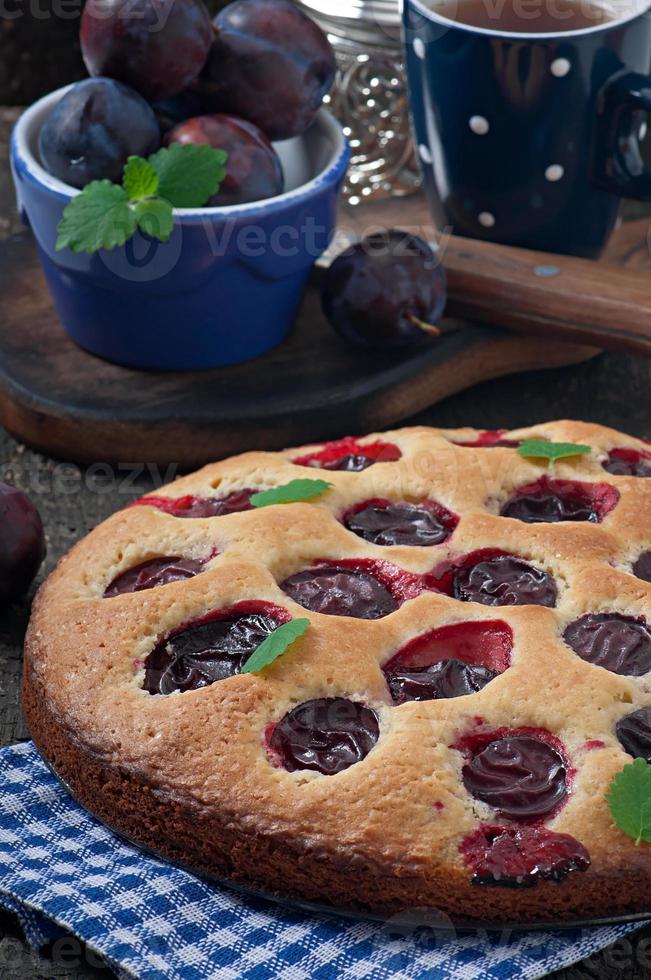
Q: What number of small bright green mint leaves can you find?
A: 8